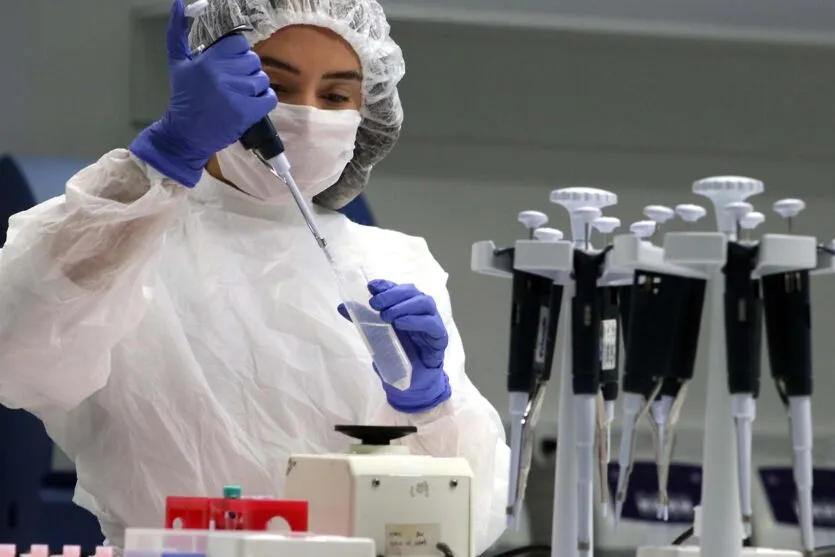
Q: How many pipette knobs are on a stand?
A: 10